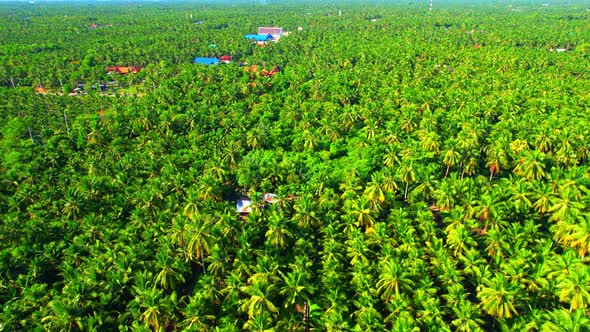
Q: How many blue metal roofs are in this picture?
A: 2